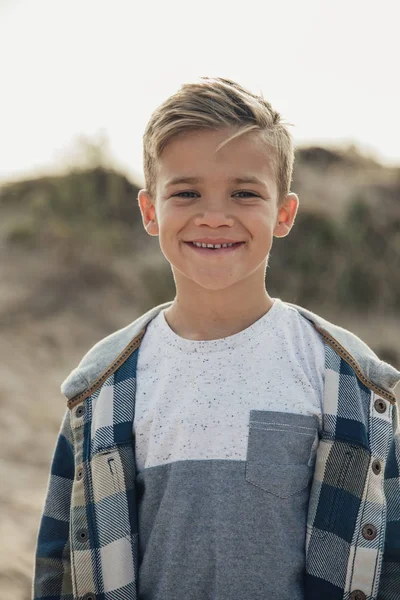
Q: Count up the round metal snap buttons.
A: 8